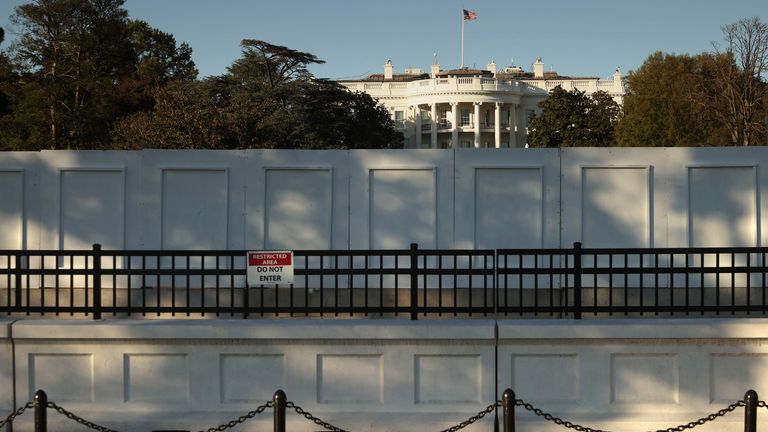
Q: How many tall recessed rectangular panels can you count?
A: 8